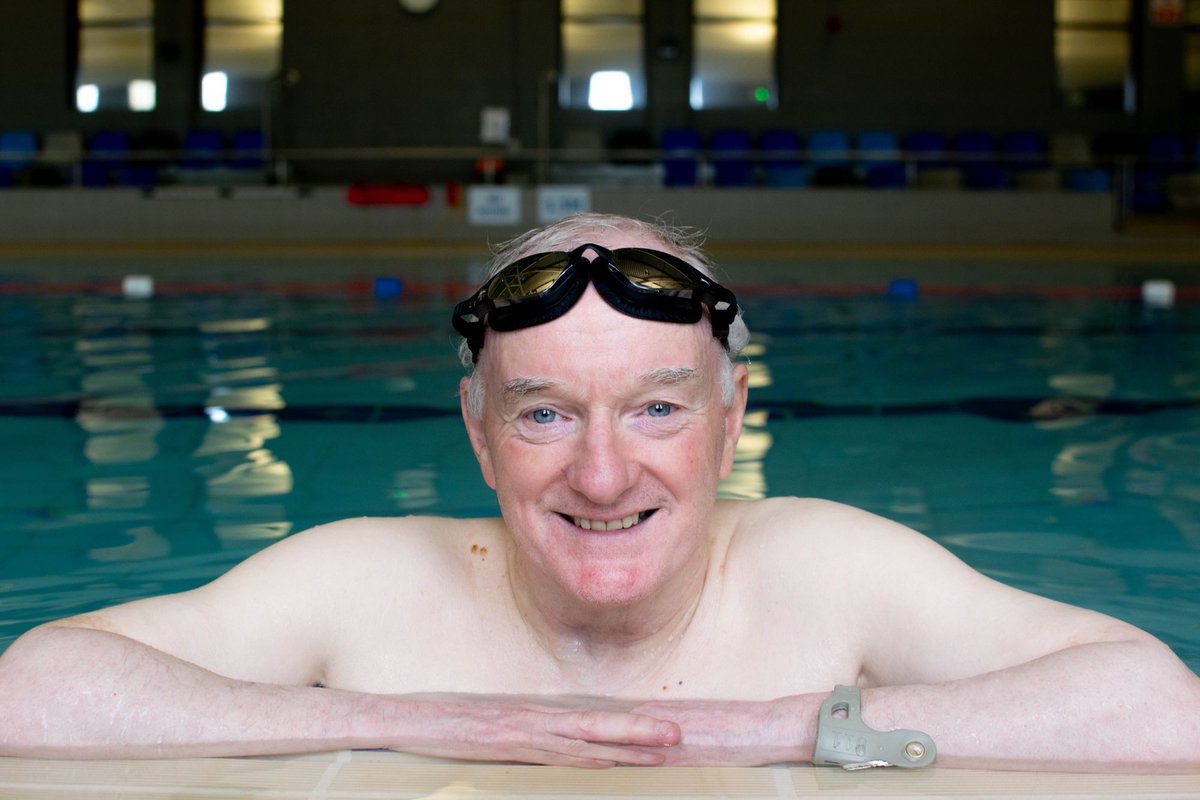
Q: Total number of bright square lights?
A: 4